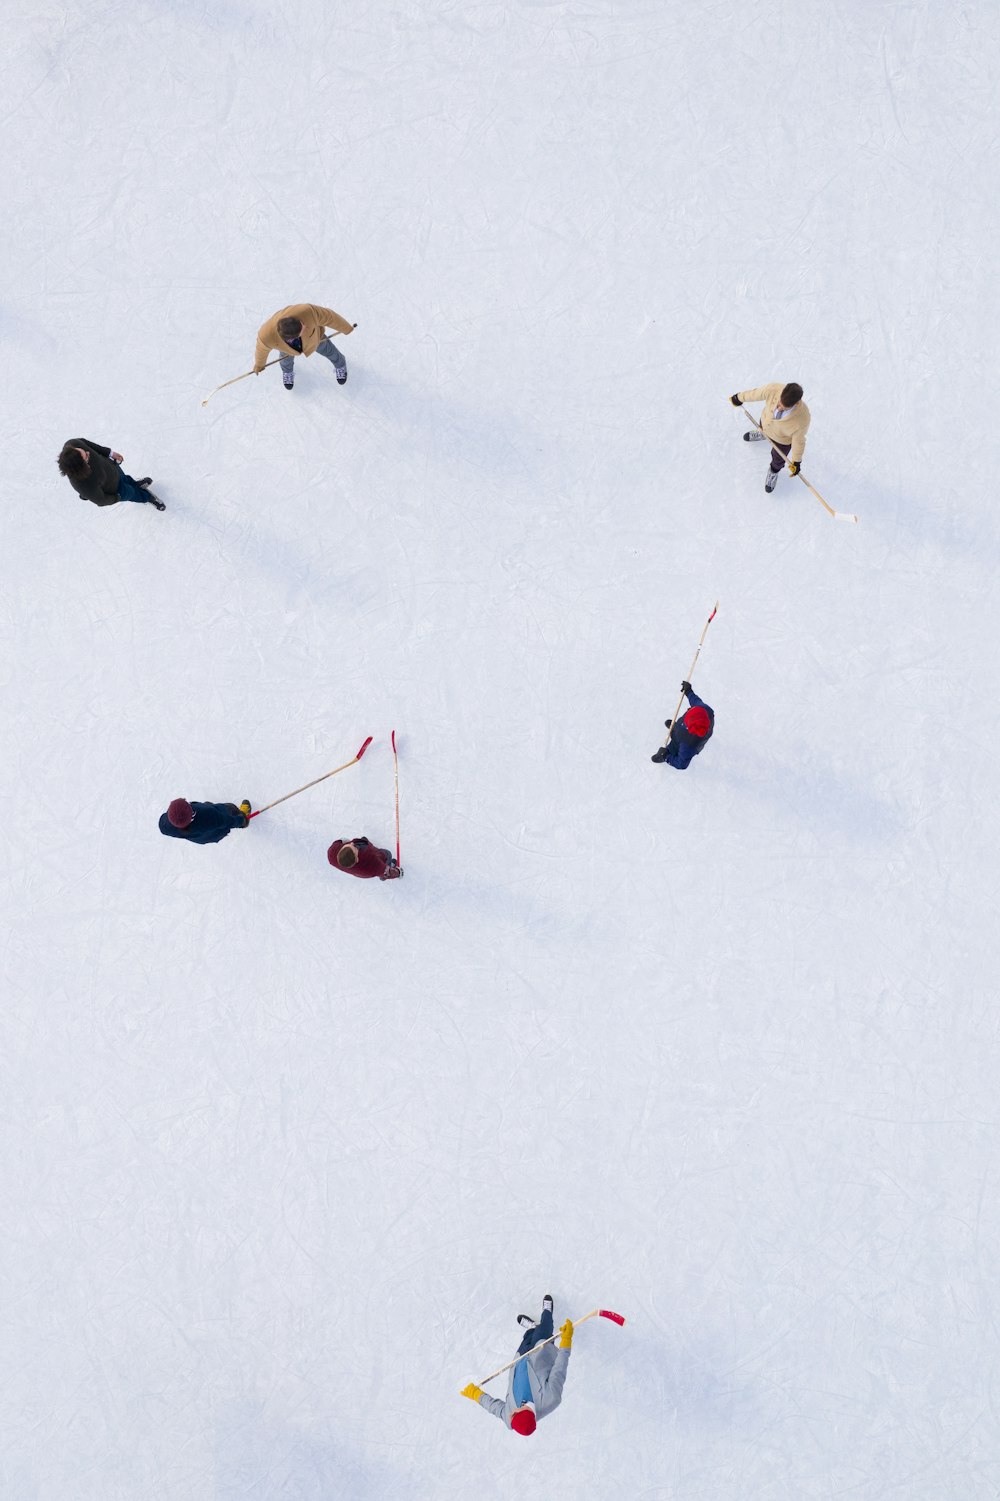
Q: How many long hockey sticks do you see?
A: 6